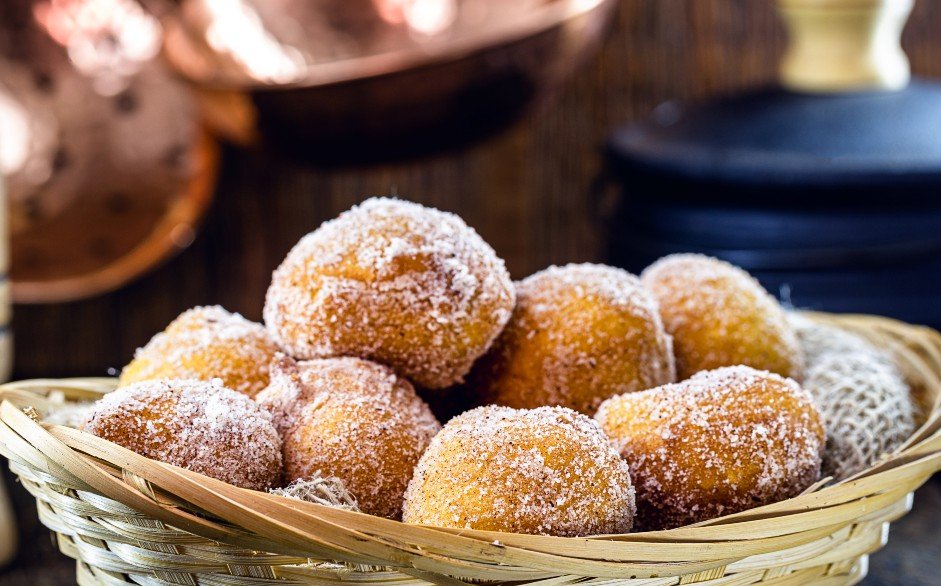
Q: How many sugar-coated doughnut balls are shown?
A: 8